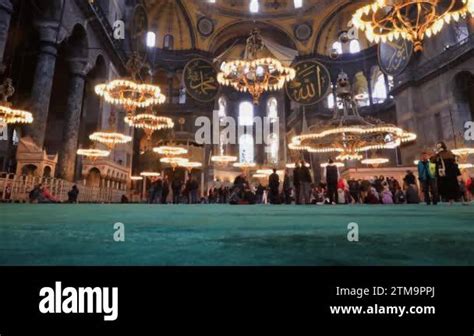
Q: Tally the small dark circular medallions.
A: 2